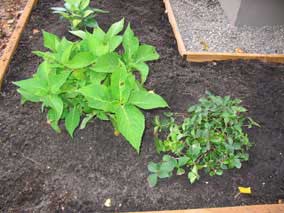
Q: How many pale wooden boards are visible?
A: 4